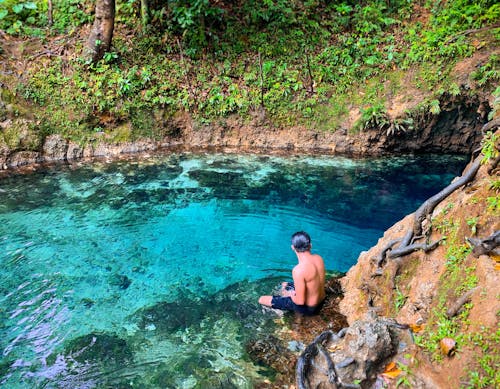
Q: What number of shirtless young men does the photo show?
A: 1